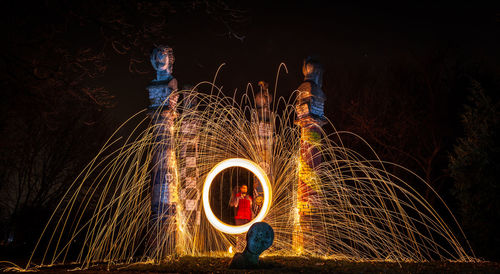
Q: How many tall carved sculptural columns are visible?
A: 4